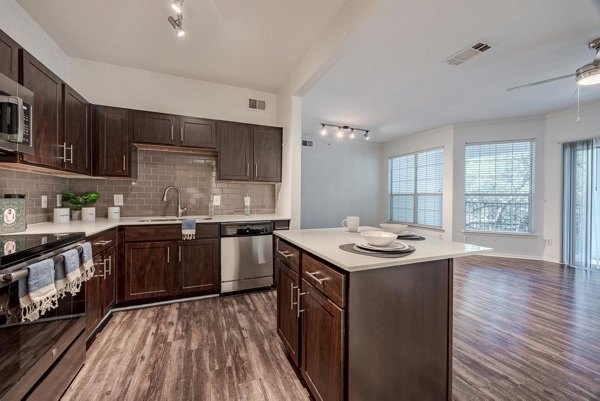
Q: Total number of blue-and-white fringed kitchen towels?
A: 4